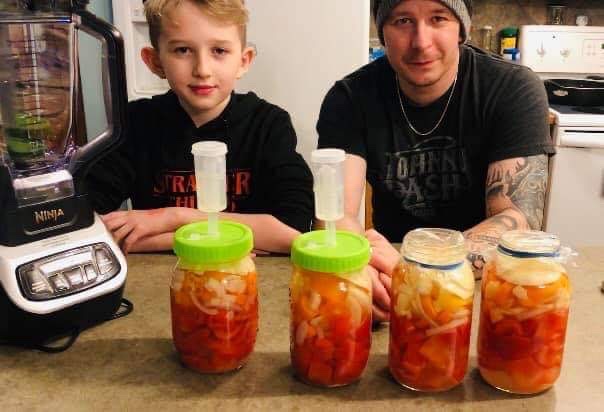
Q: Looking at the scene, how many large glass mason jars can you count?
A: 4